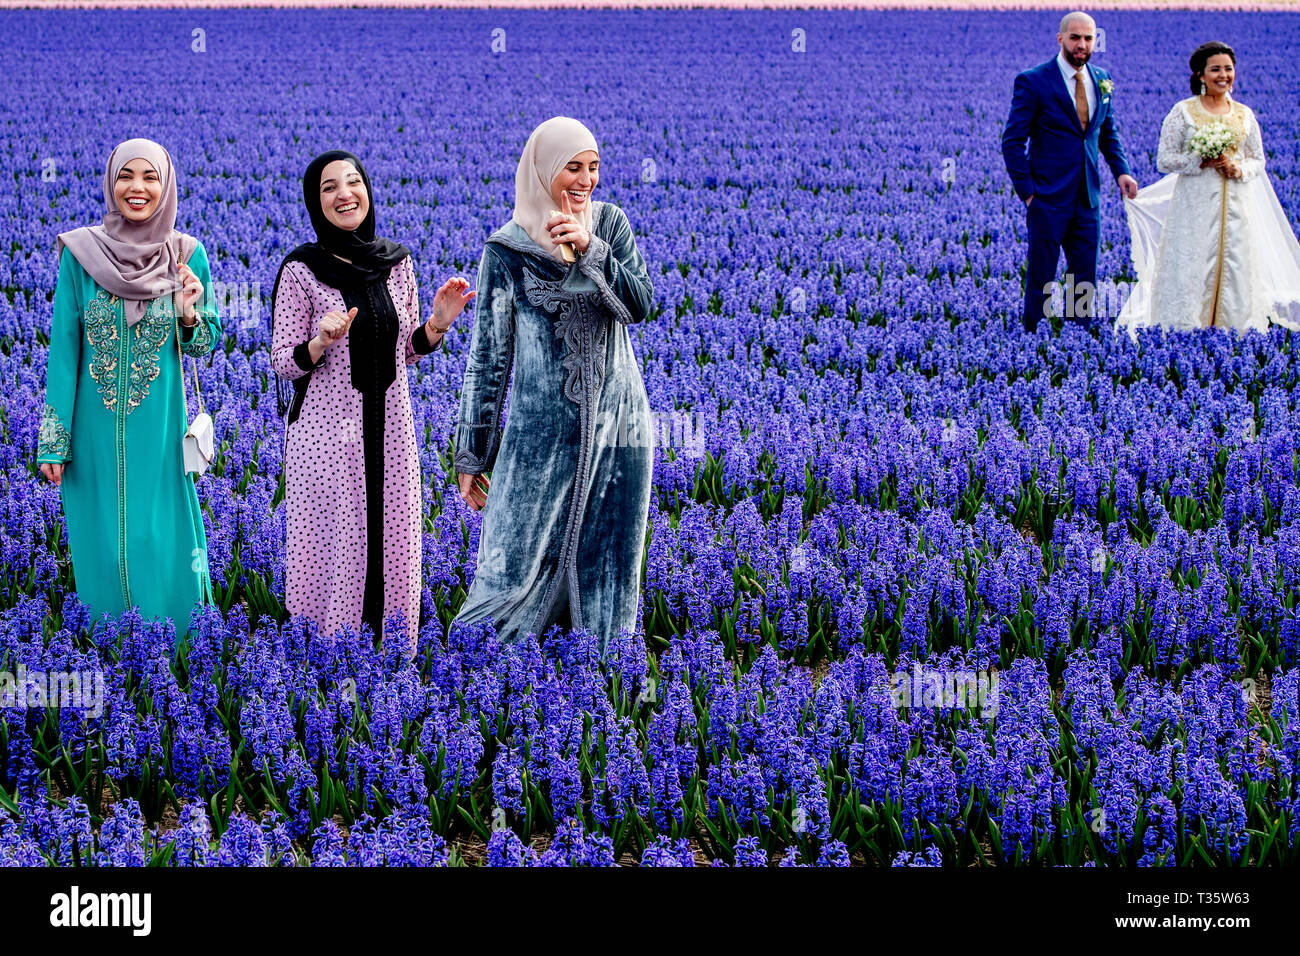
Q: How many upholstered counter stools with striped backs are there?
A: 0